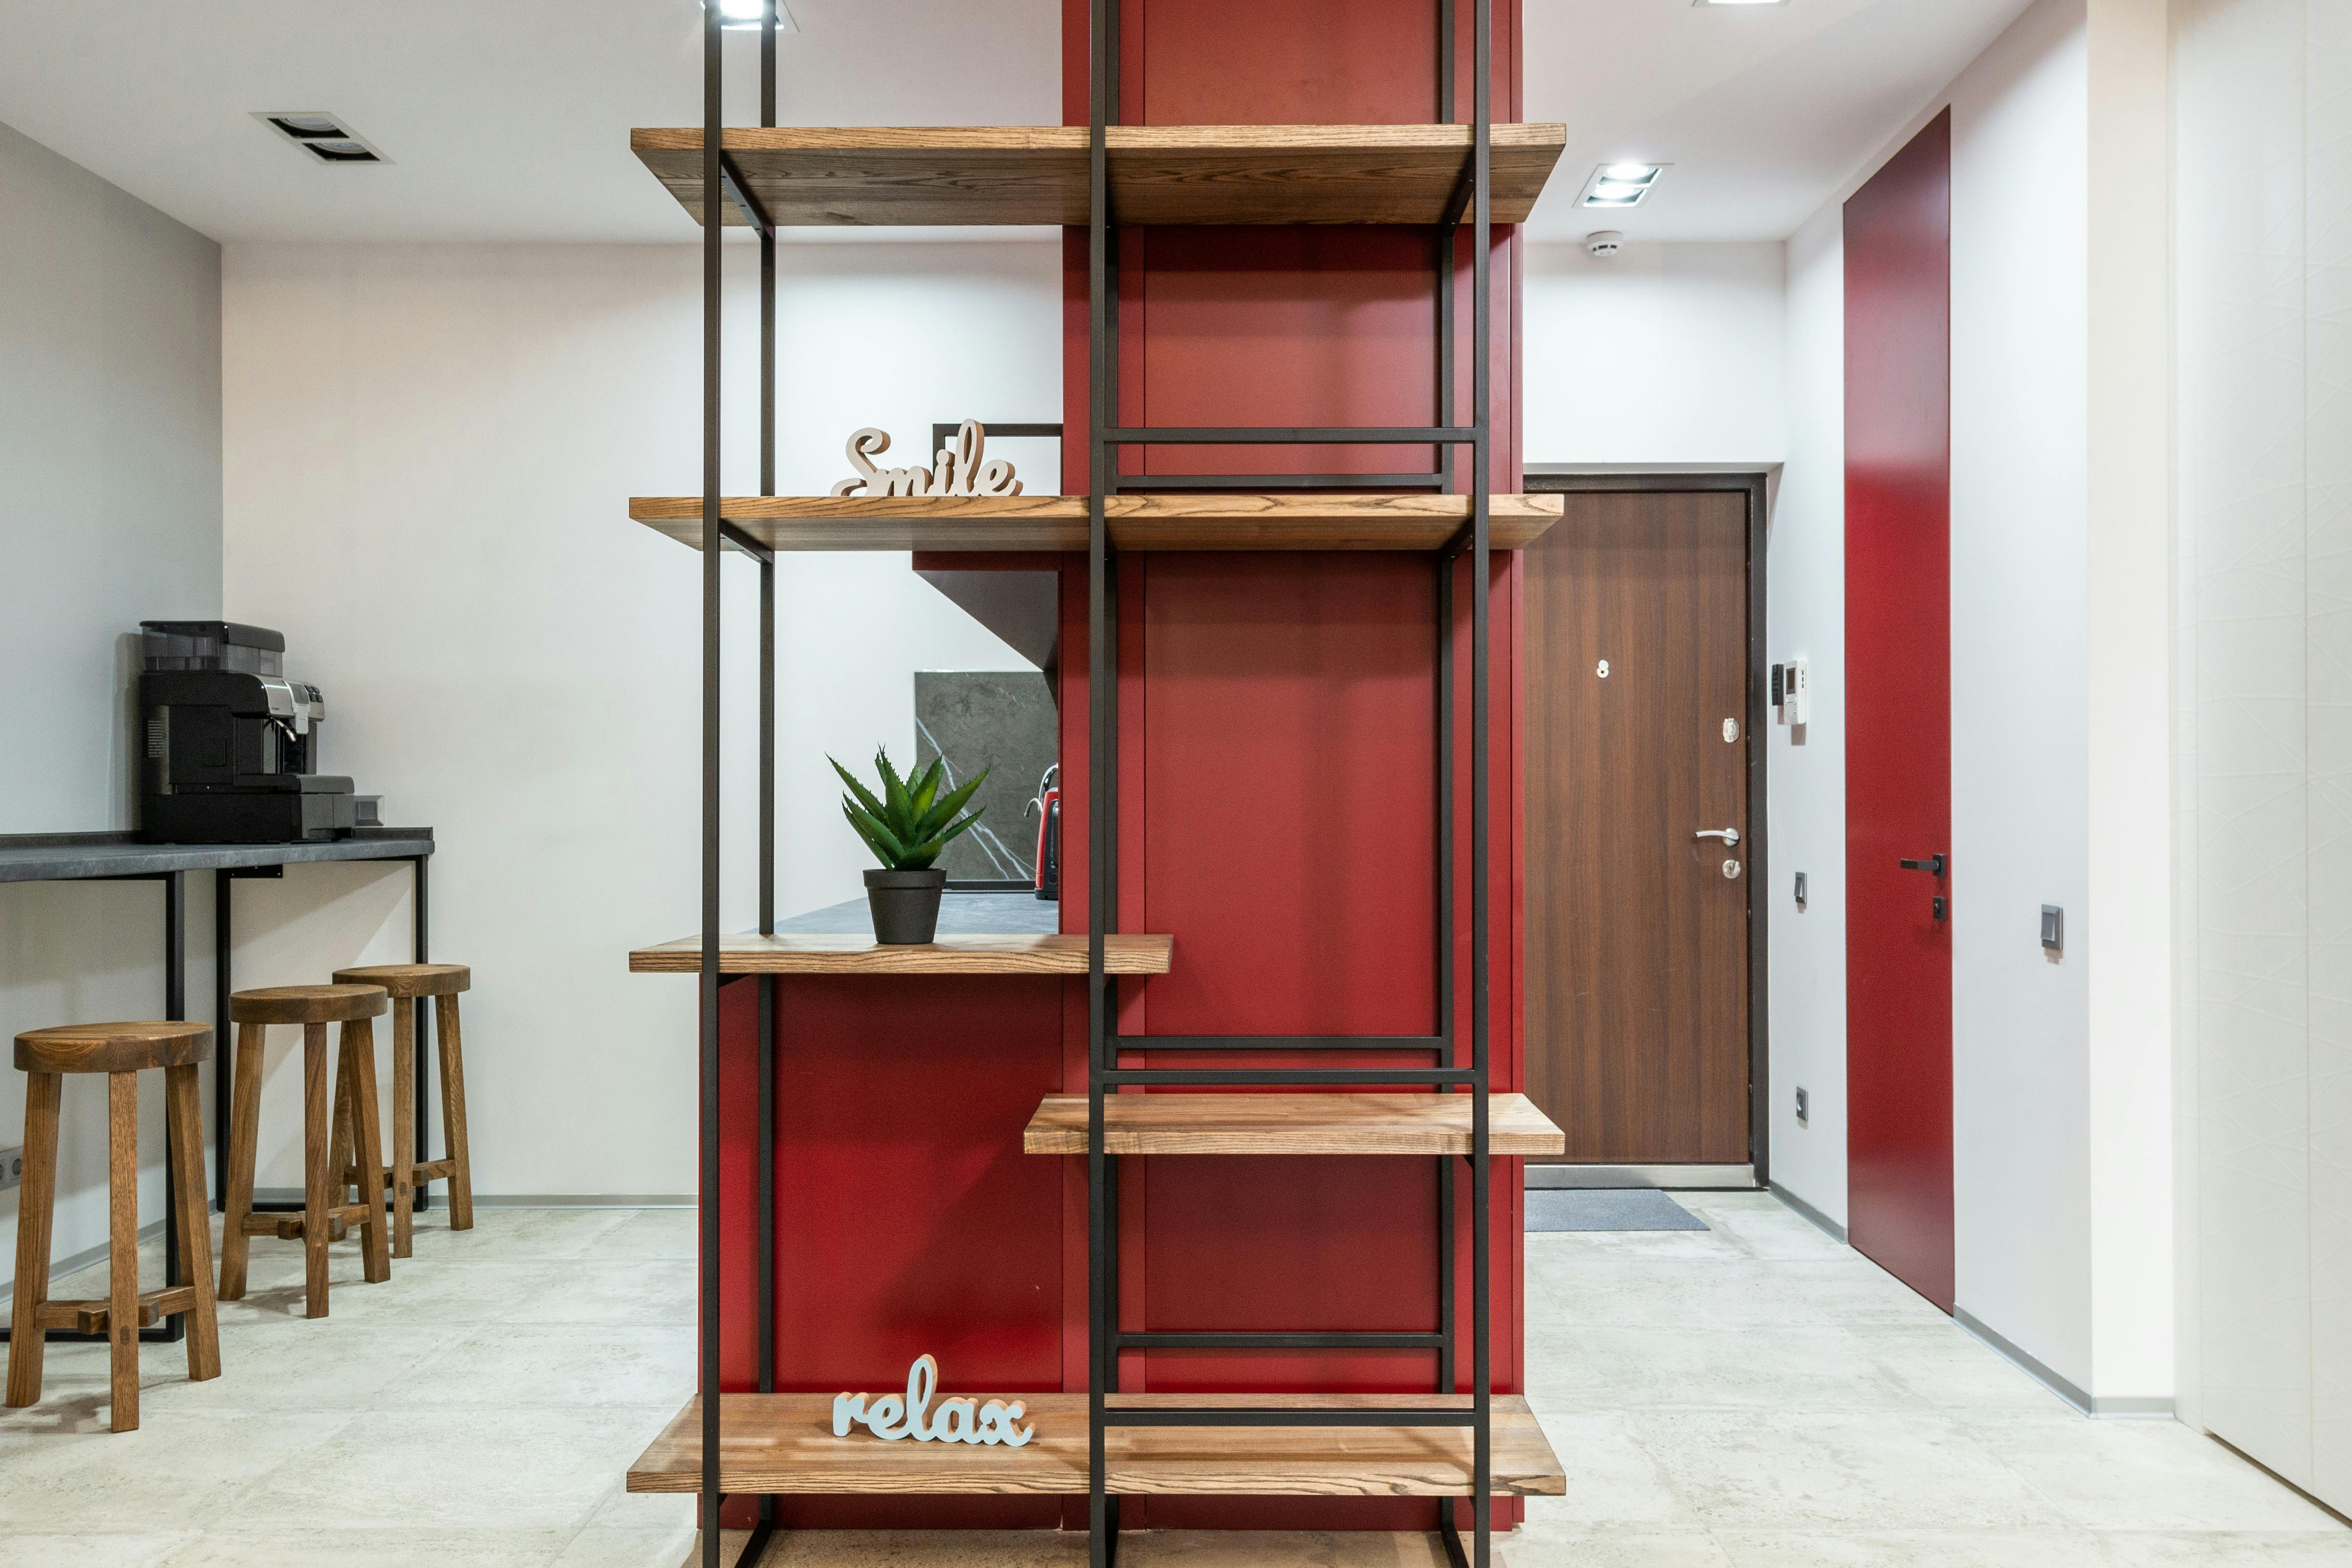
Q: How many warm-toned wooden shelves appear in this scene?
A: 5